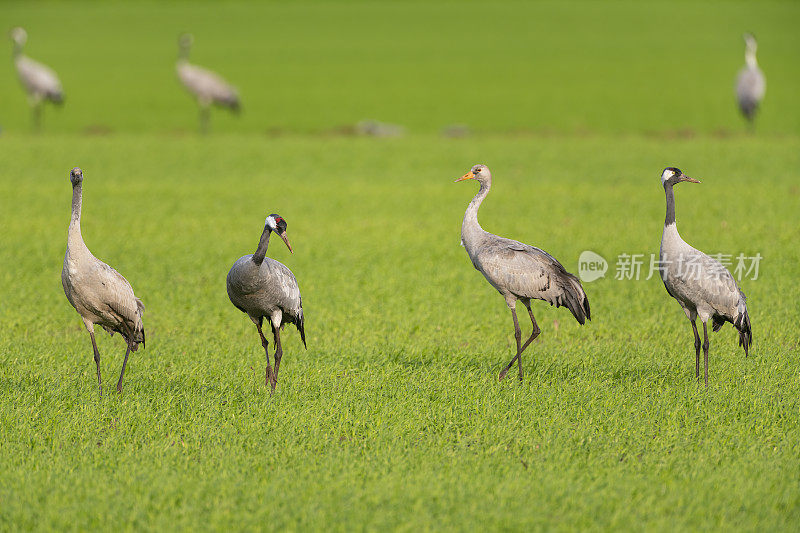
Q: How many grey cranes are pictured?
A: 7